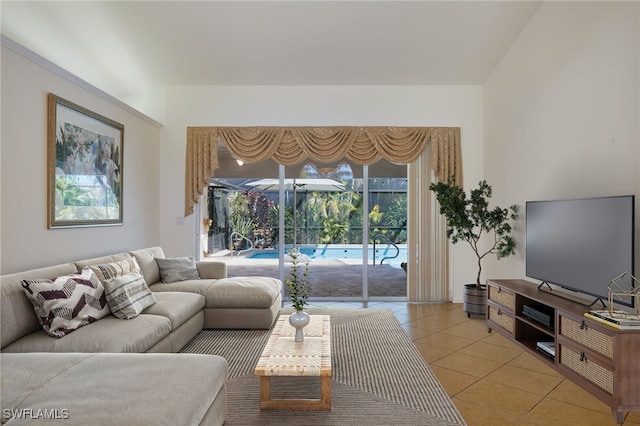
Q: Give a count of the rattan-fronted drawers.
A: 4